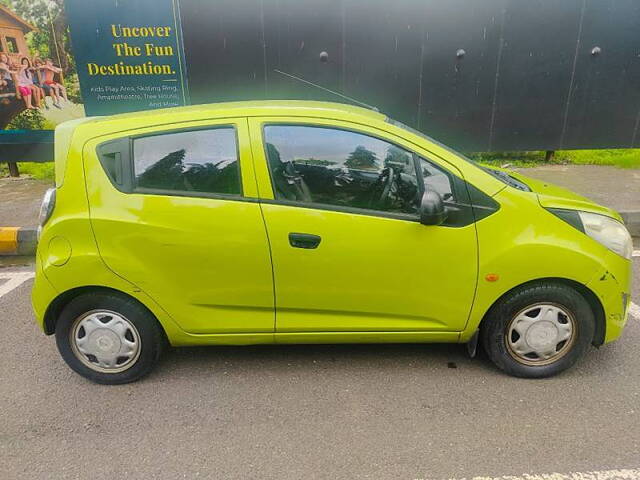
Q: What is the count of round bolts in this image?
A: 3